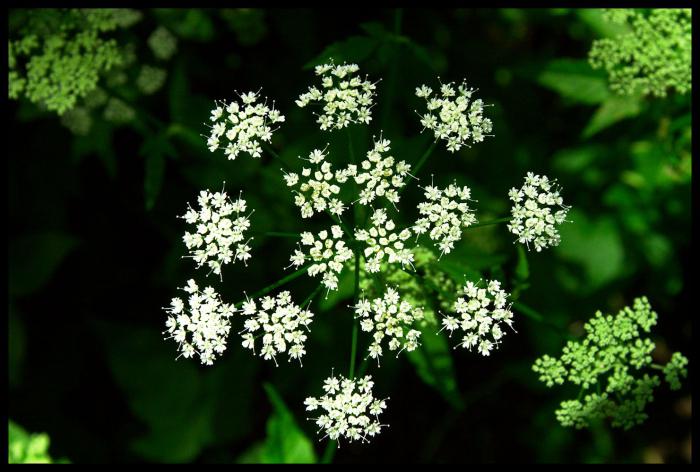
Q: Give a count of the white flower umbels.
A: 15